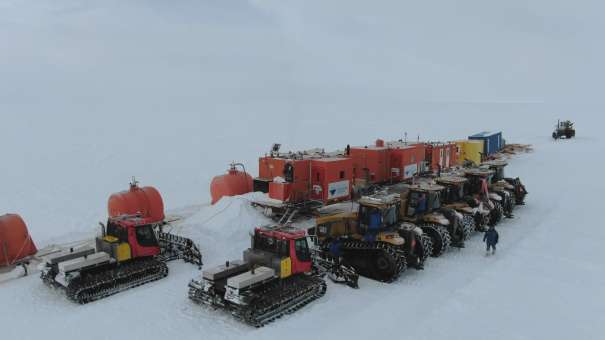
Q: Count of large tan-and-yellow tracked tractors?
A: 5